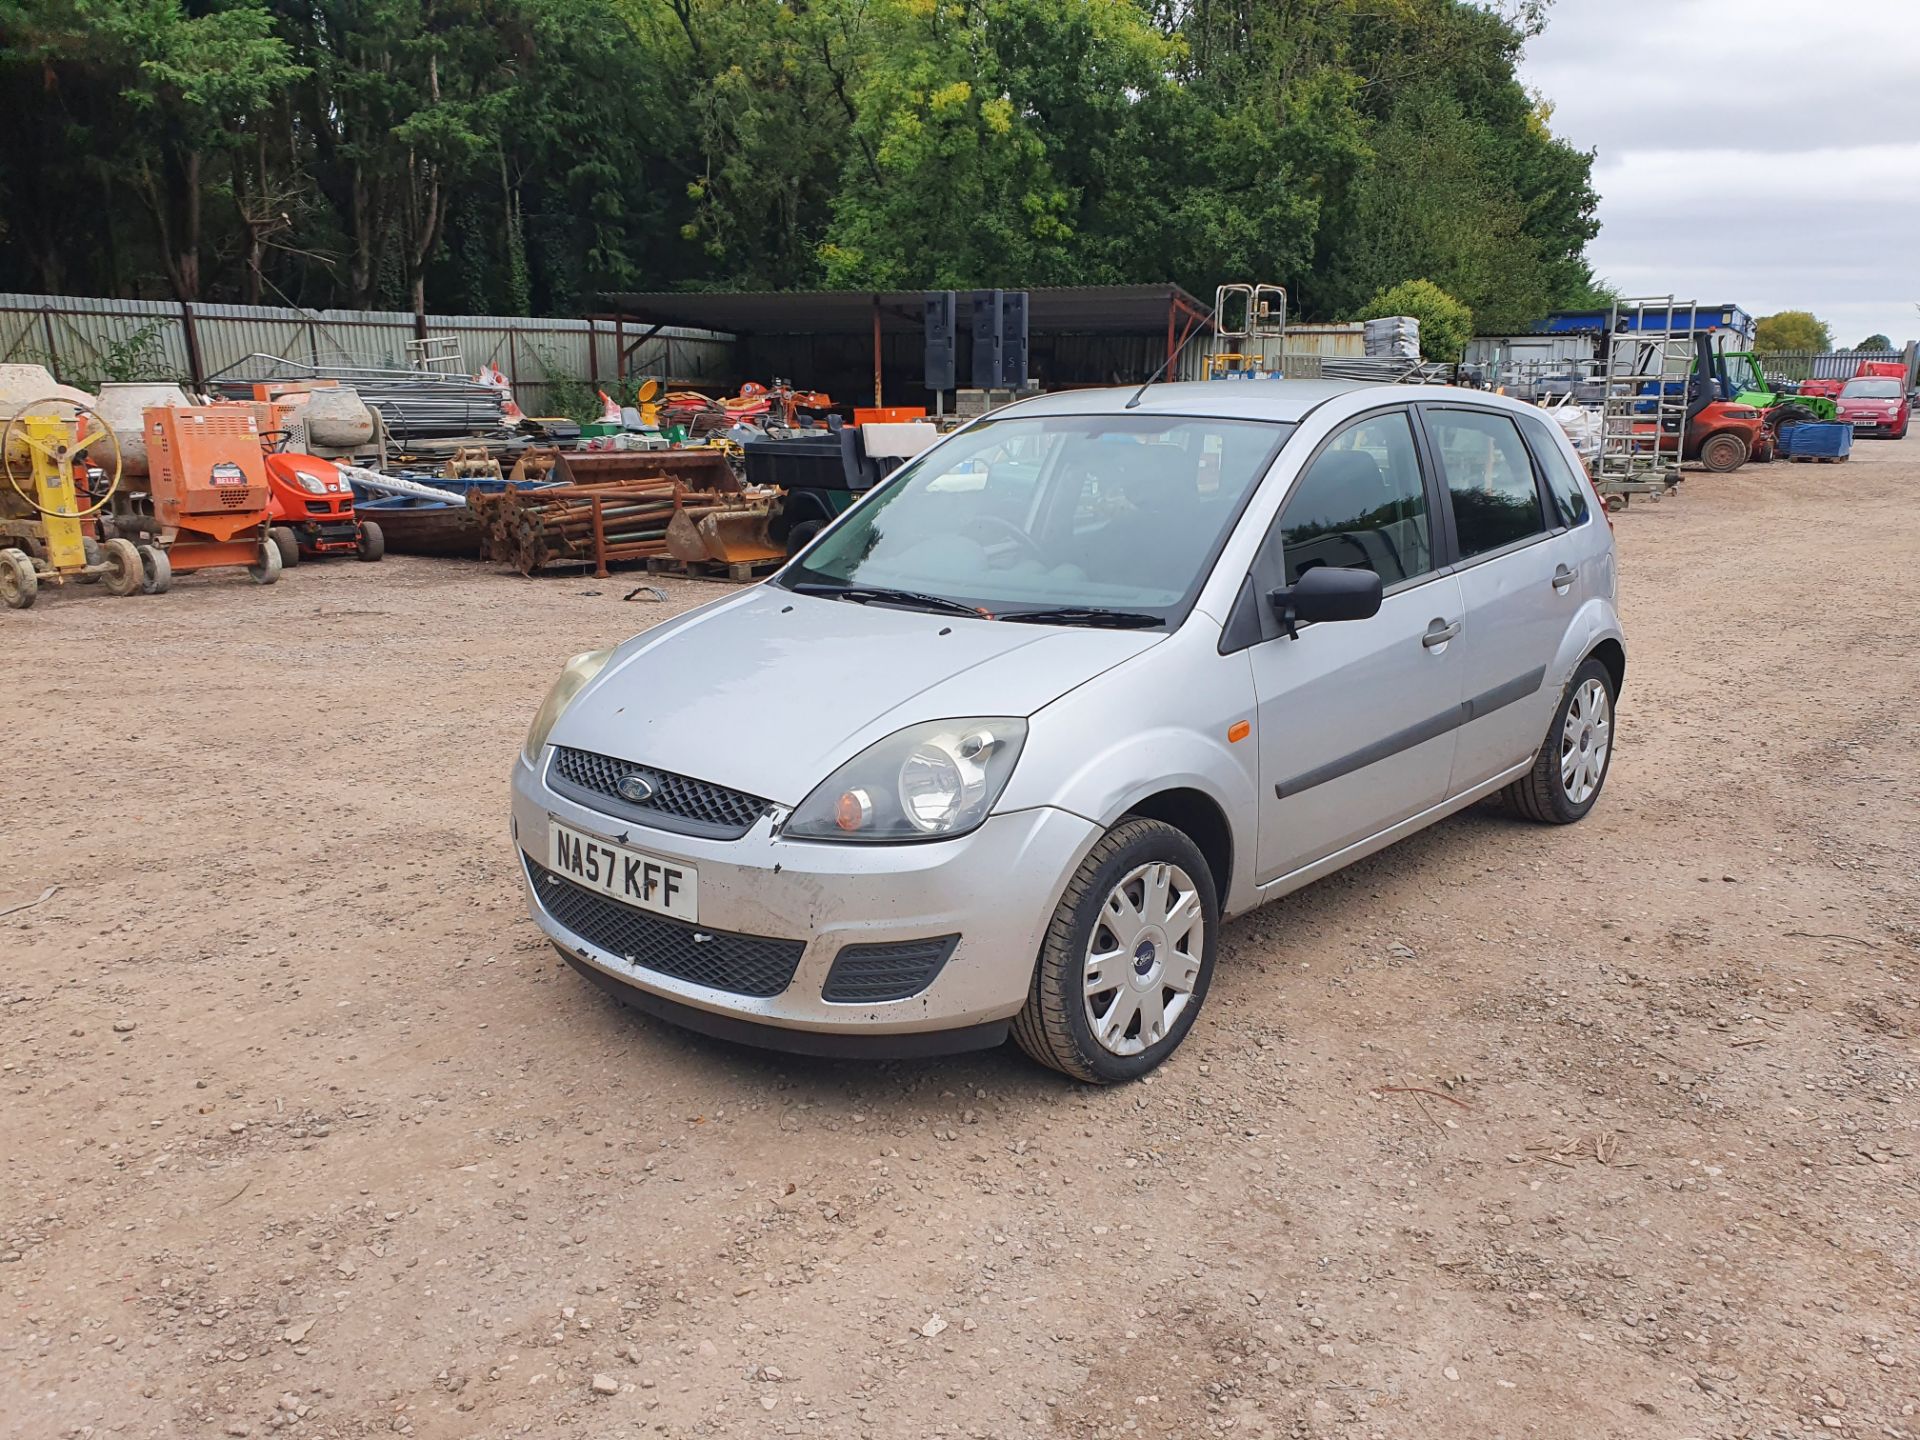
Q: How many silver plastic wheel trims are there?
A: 2